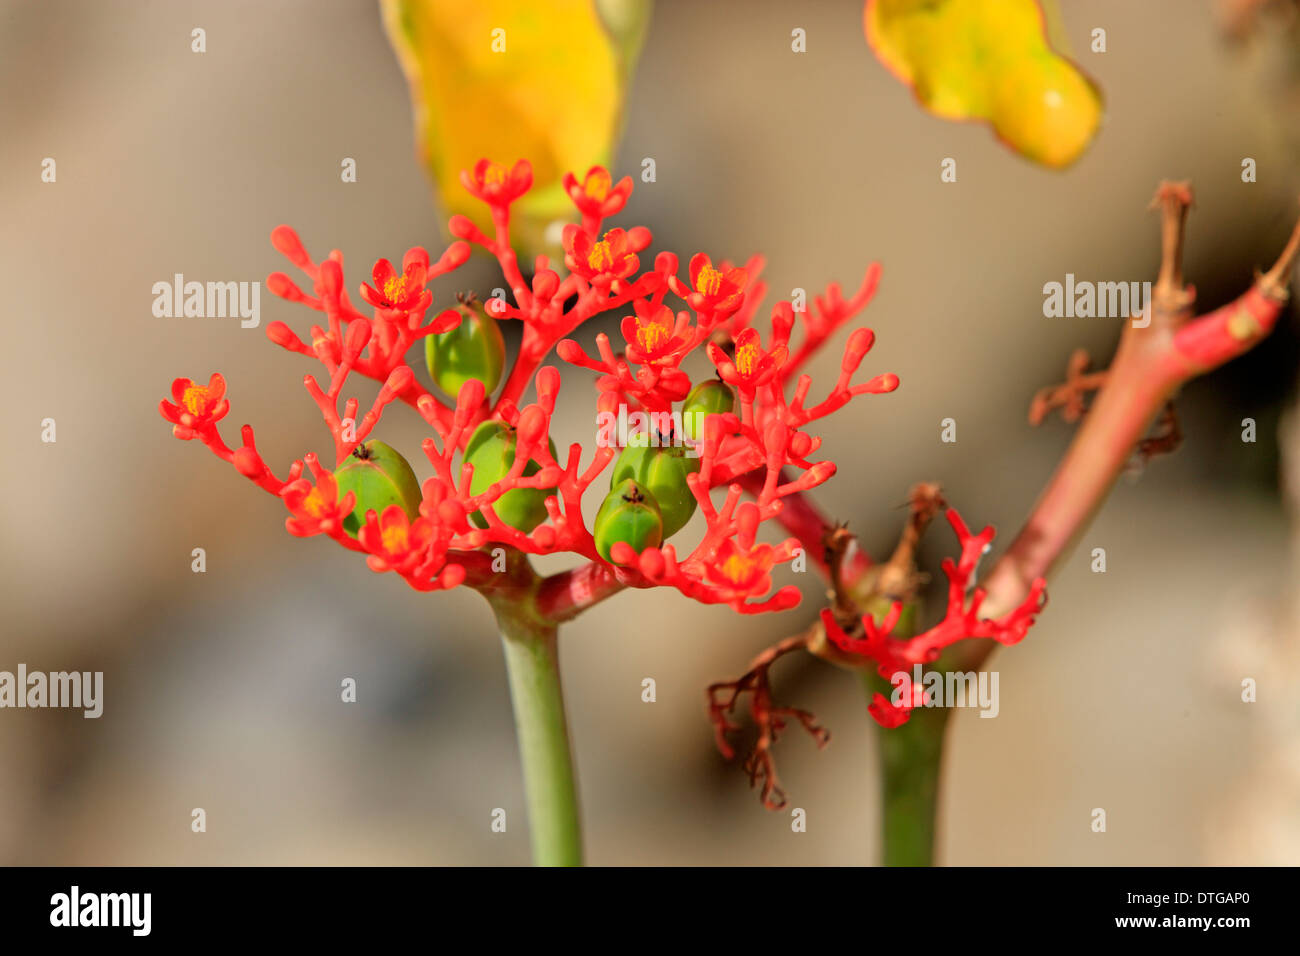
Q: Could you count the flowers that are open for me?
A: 11